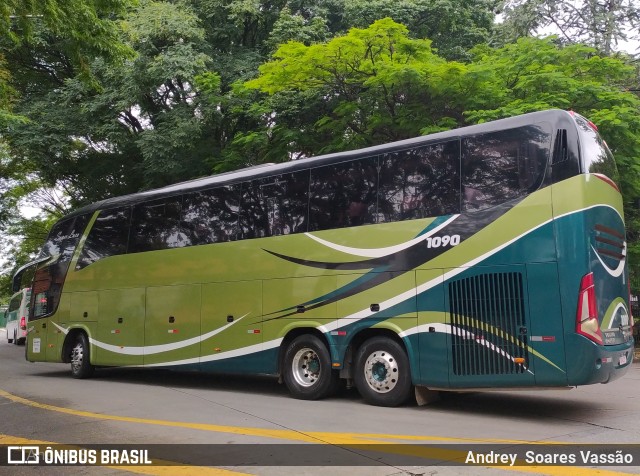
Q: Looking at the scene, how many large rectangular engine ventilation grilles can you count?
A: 1